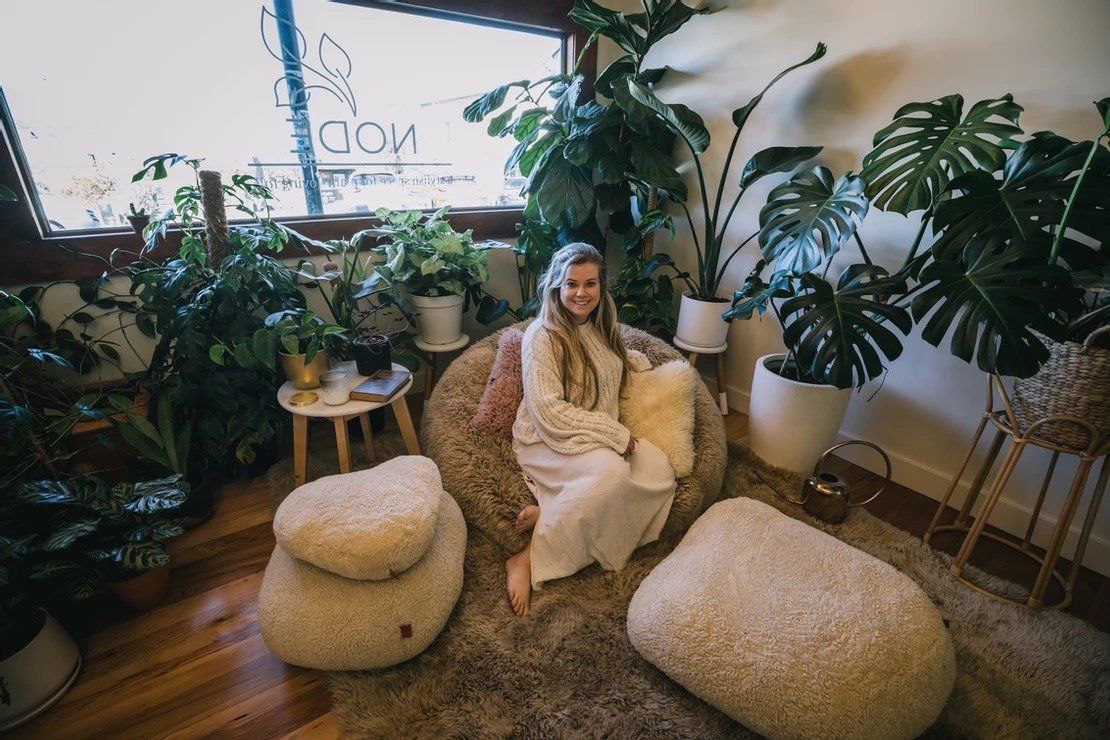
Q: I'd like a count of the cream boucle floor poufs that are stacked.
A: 2